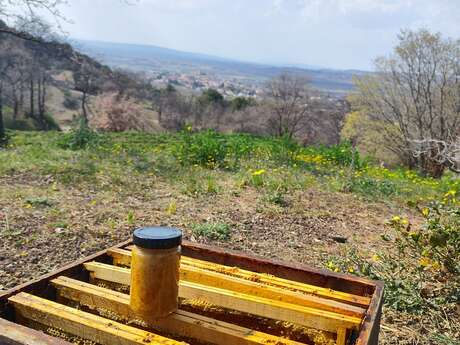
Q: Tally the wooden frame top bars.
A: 5